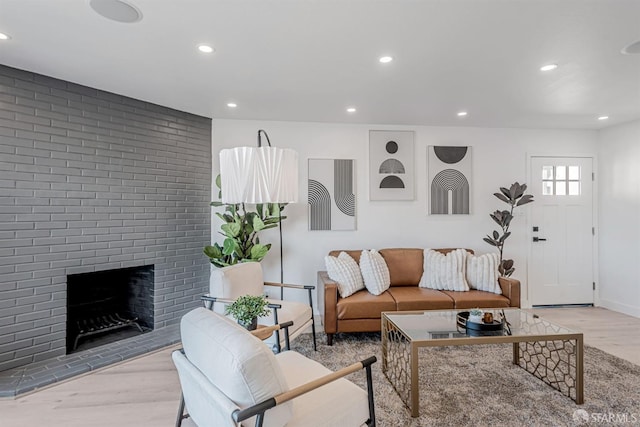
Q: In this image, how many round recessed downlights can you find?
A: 8